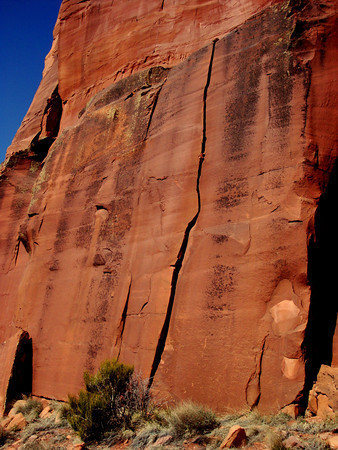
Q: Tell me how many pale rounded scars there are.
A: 2